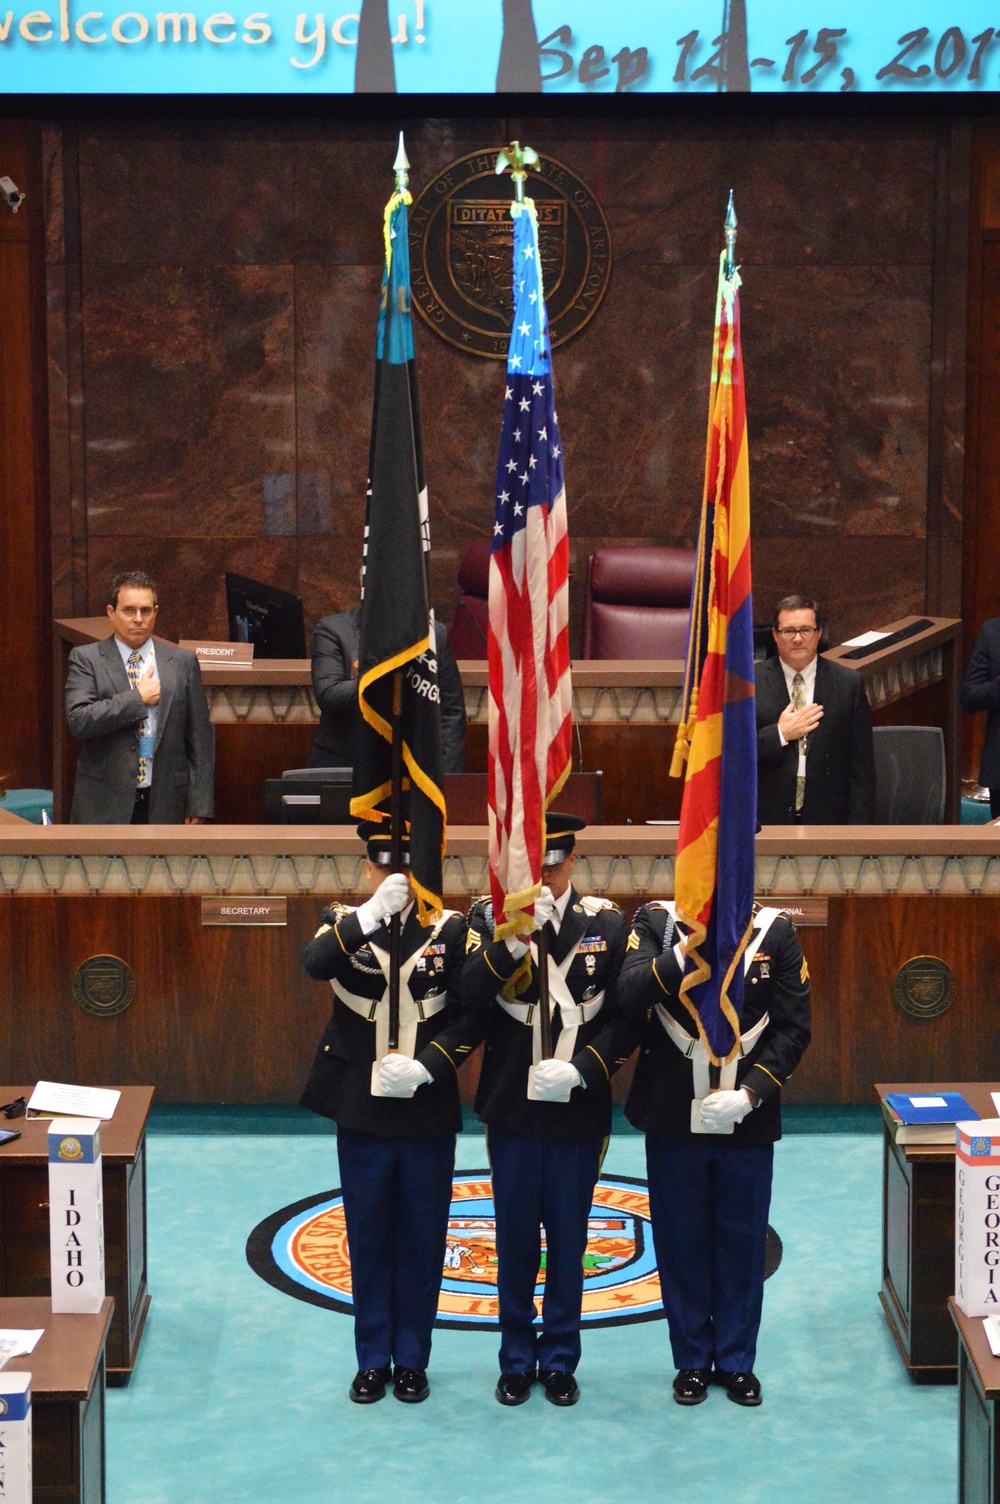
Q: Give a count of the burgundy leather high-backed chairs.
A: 2